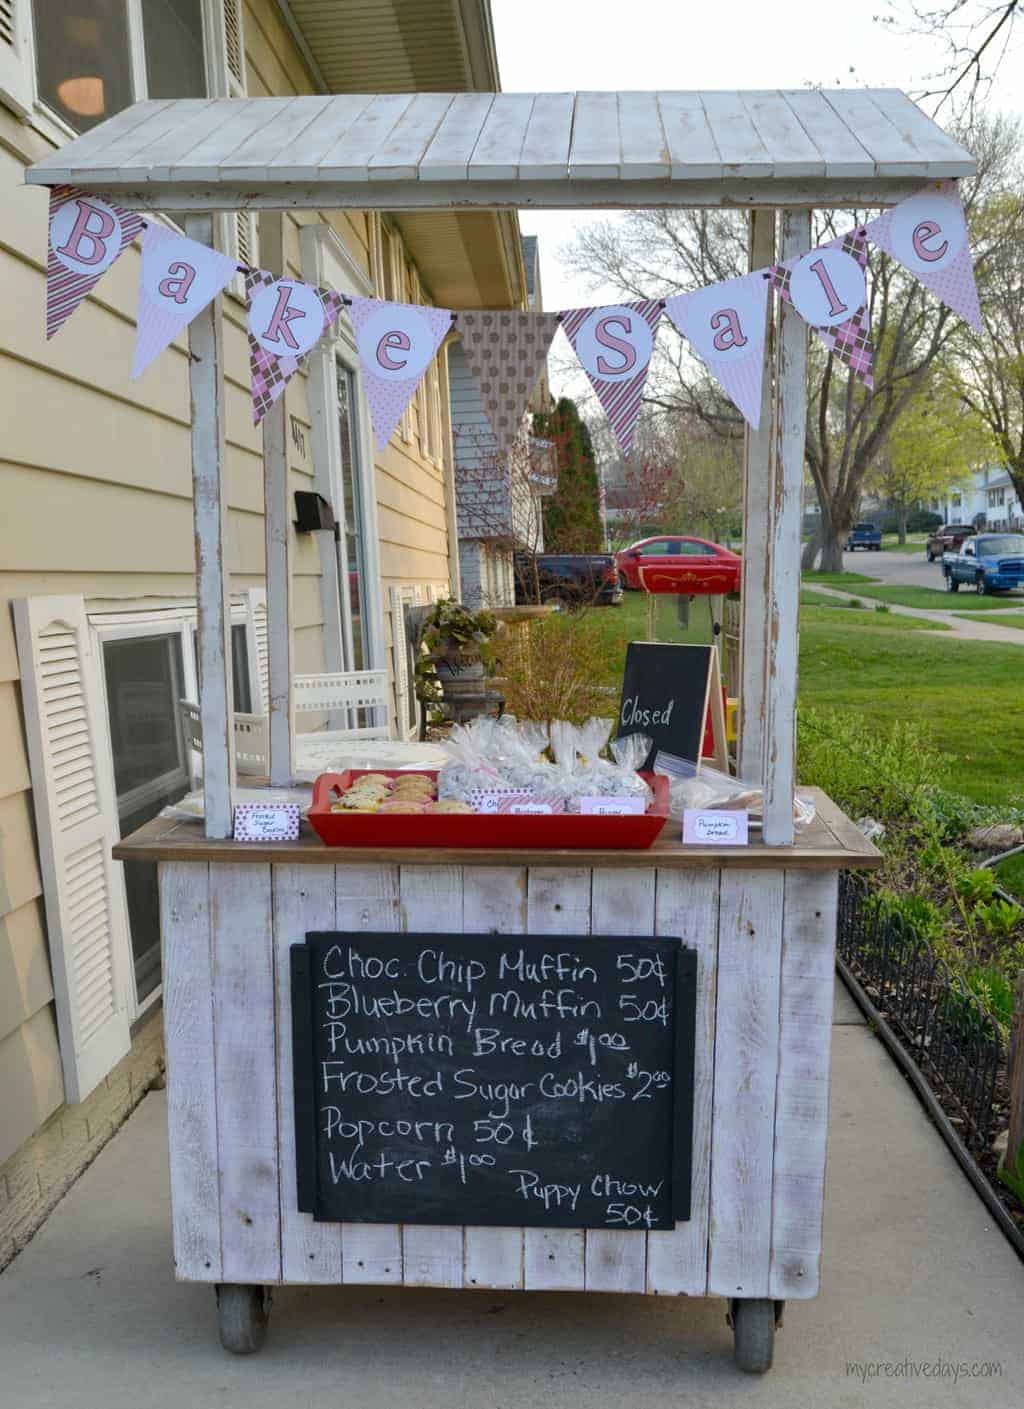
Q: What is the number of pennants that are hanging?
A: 9